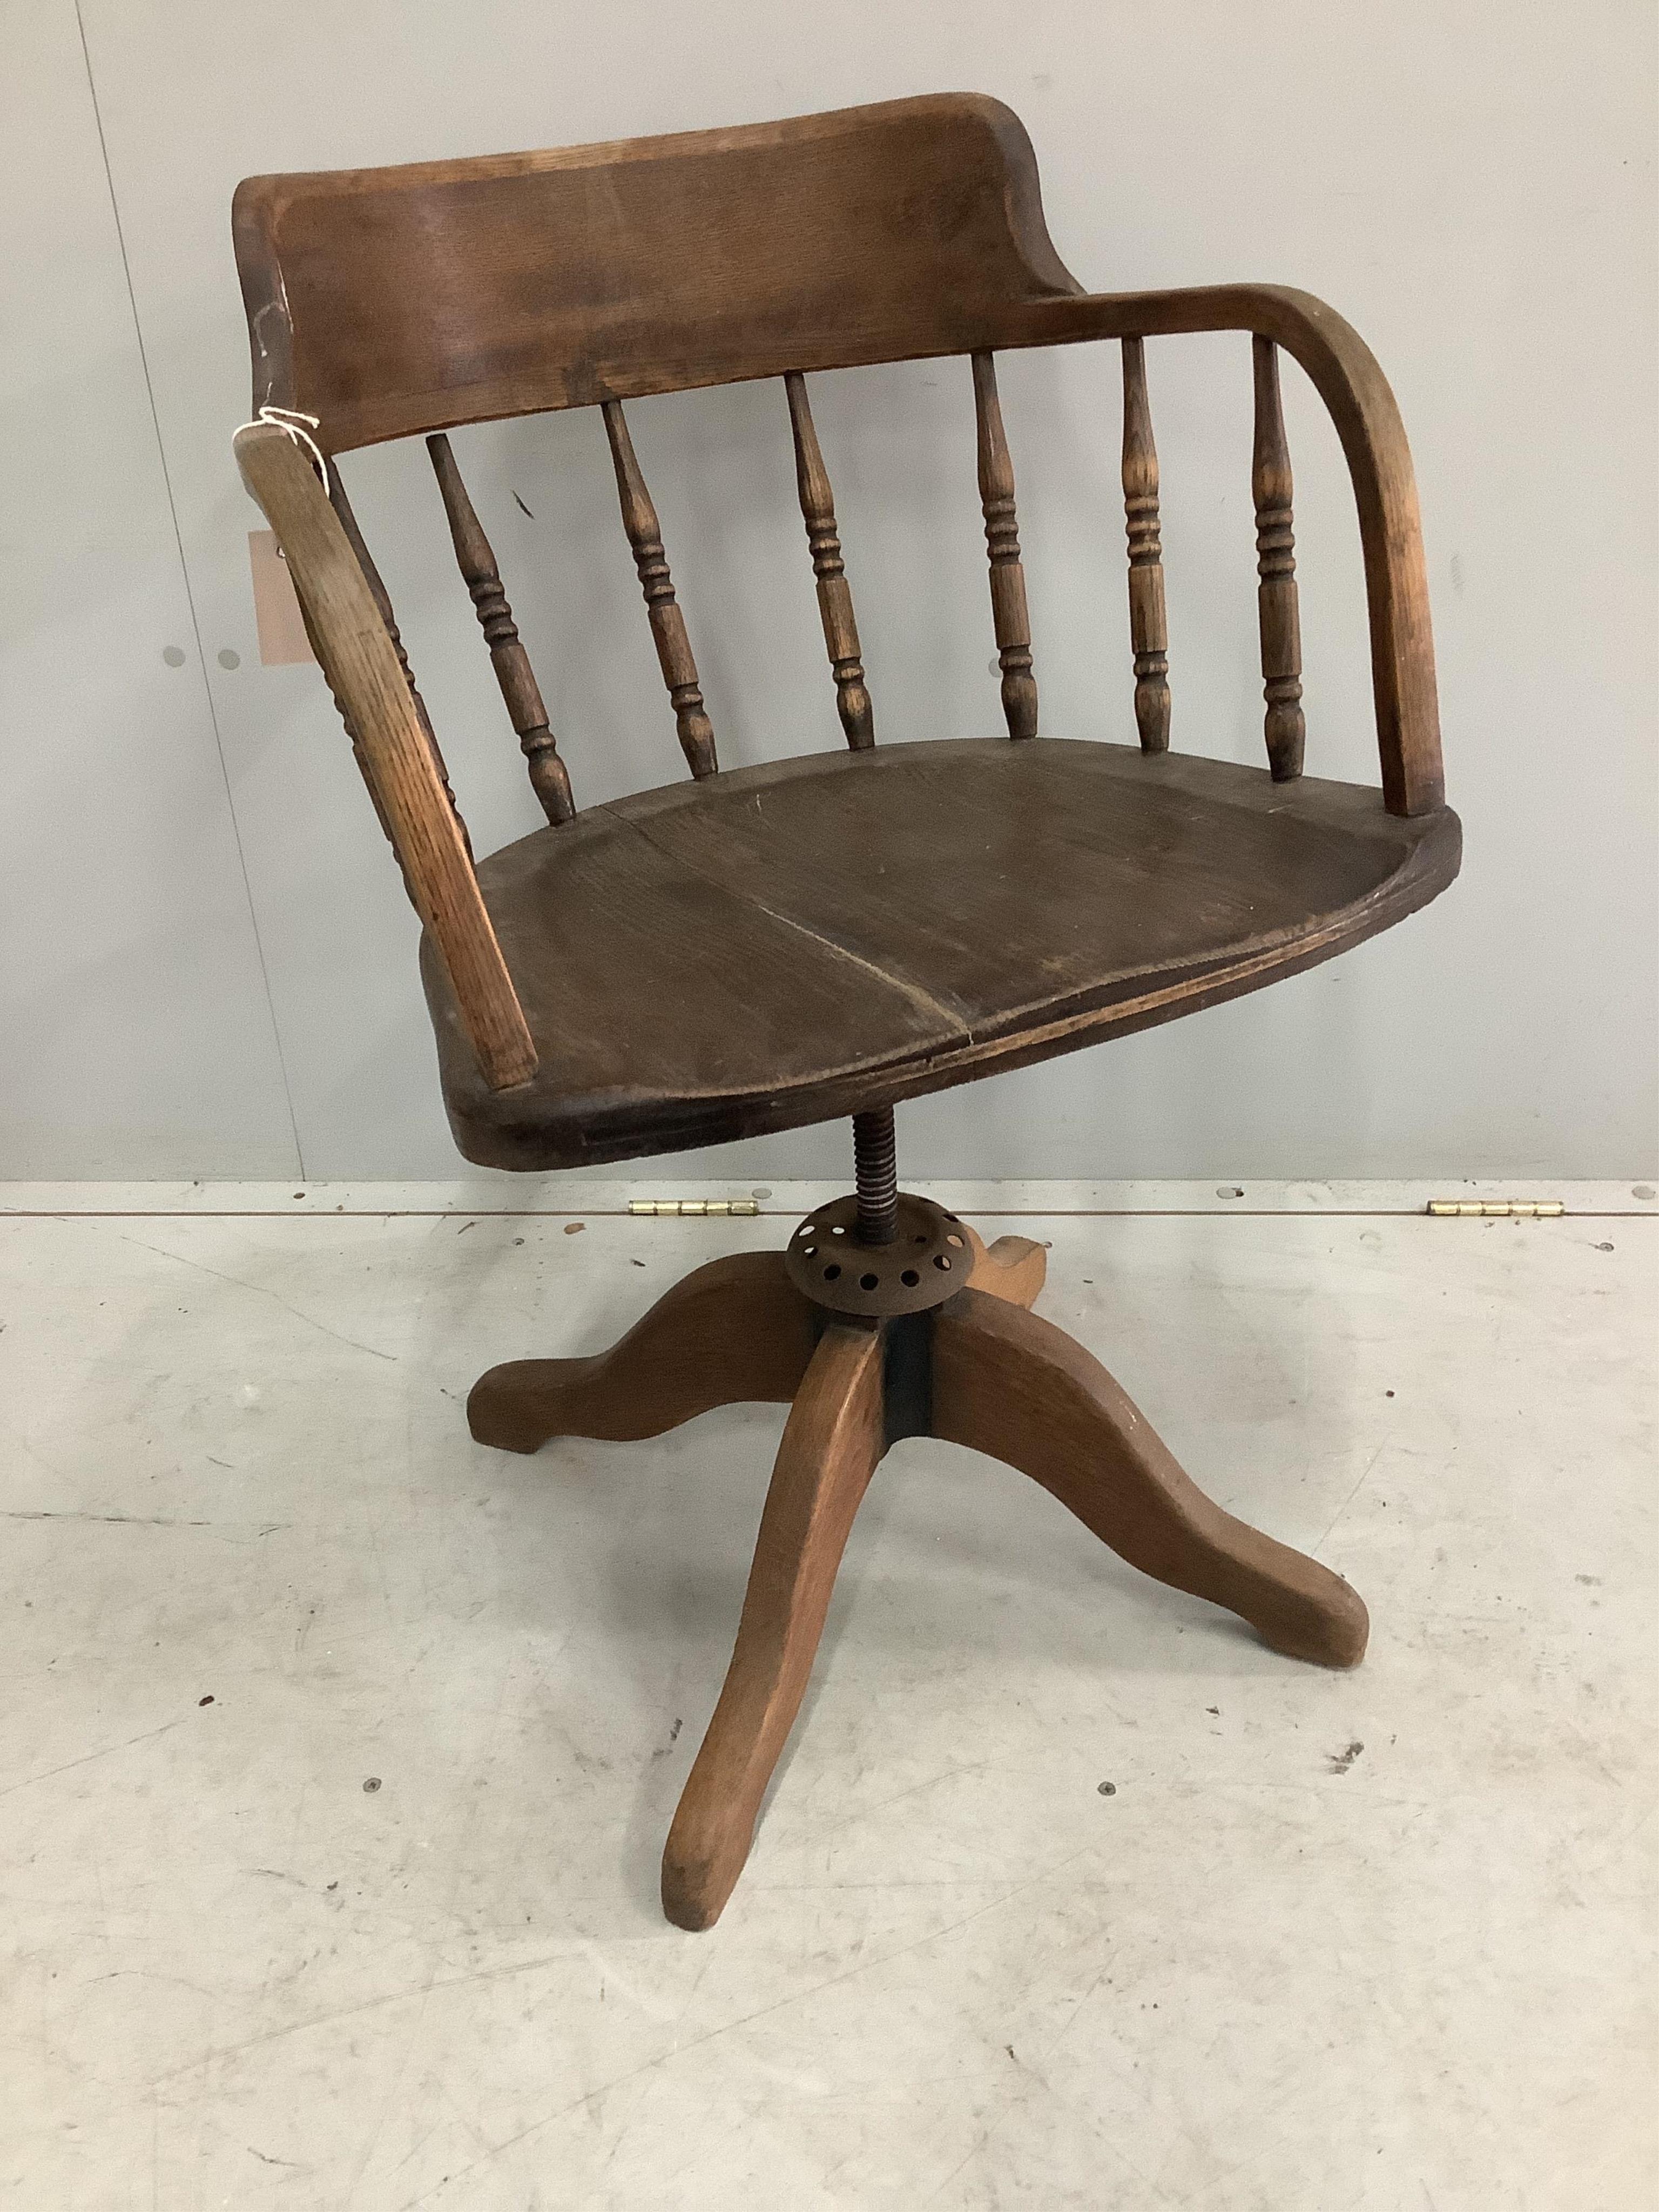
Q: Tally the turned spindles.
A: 8